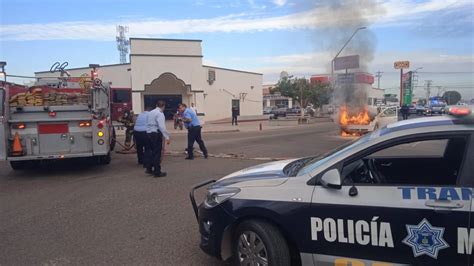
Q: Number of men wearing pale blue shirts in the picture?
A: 3